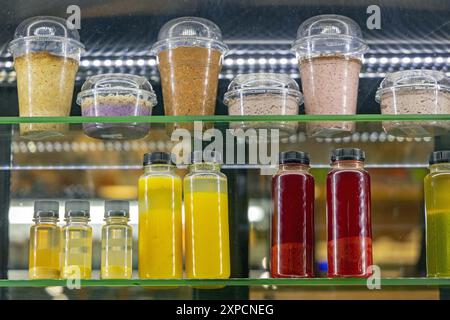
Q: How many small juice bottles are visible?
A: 3